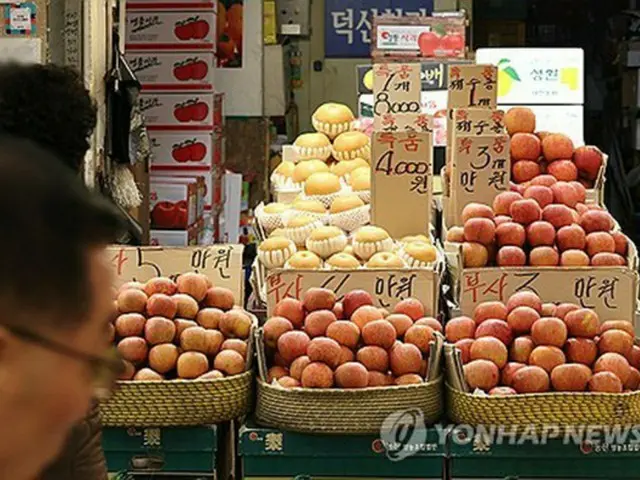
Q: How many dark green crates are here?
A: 3